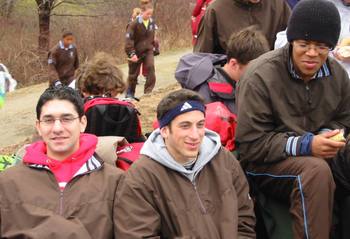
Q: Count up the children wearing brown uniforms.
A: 2